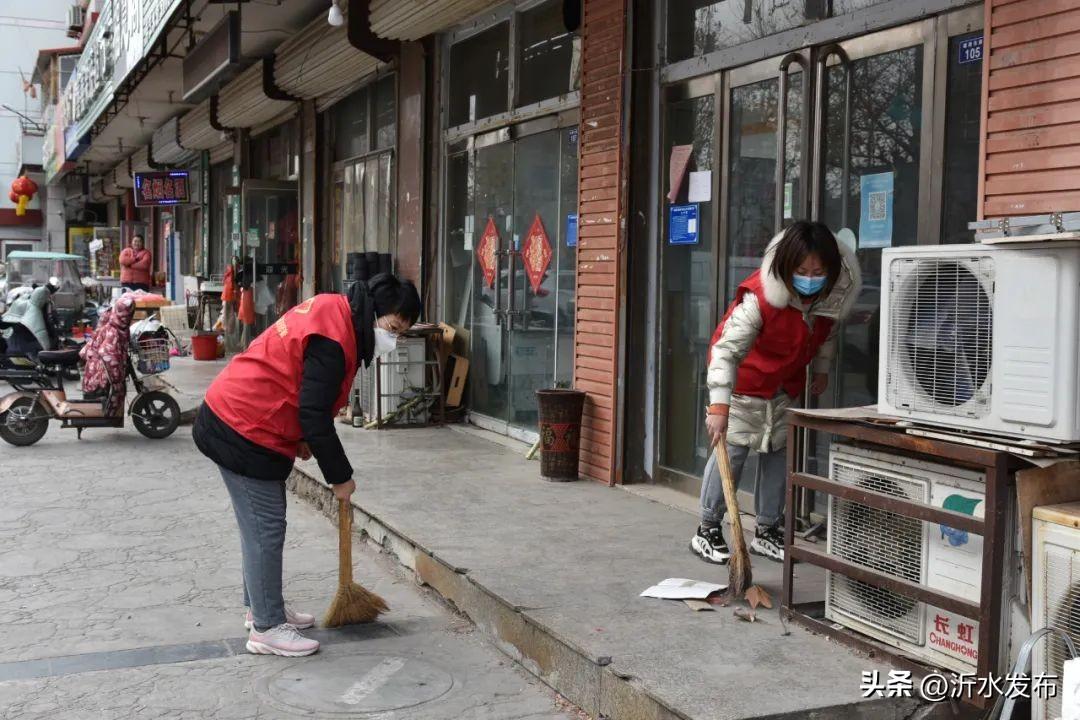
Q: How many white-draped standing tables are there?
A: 0